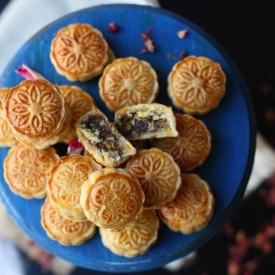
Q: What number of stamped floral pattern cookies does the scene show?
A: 14